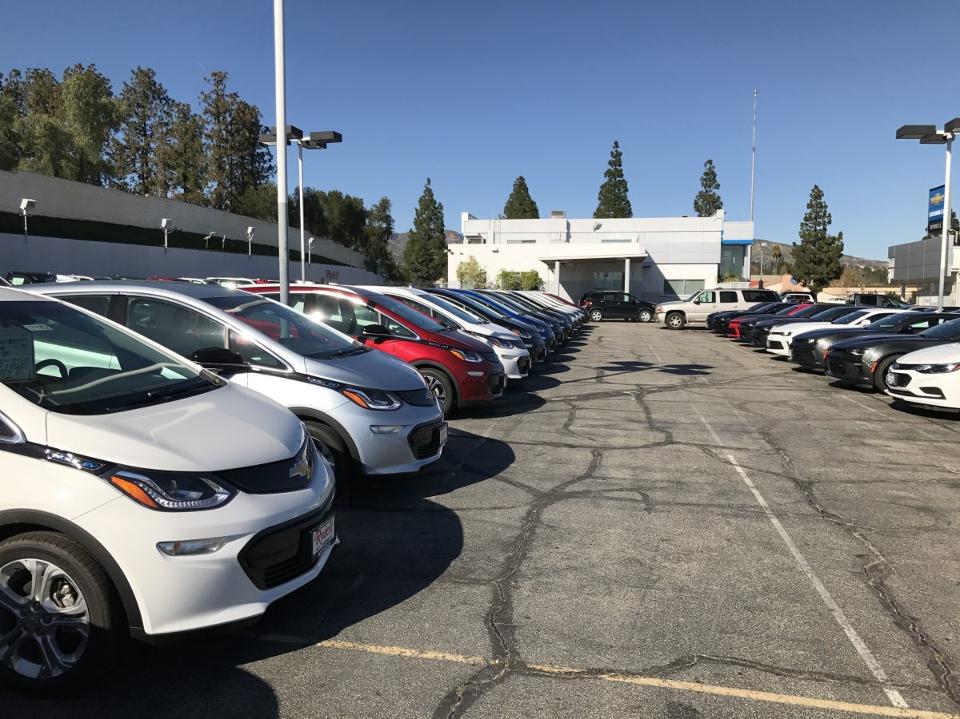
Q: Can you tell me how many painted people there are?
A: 0